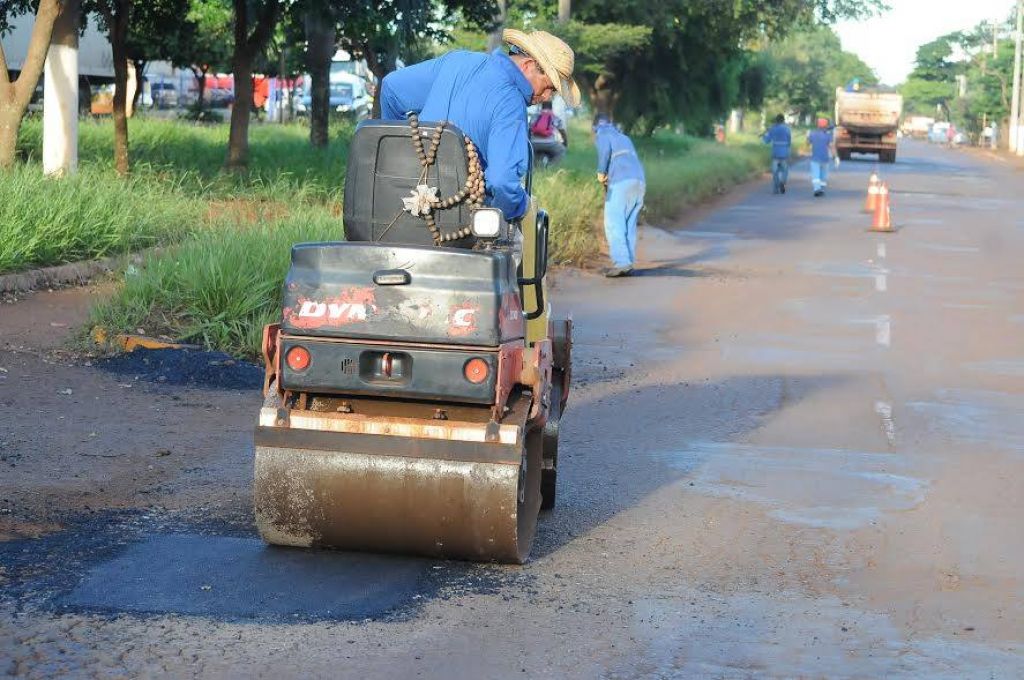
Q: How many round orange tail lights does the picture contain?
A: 2